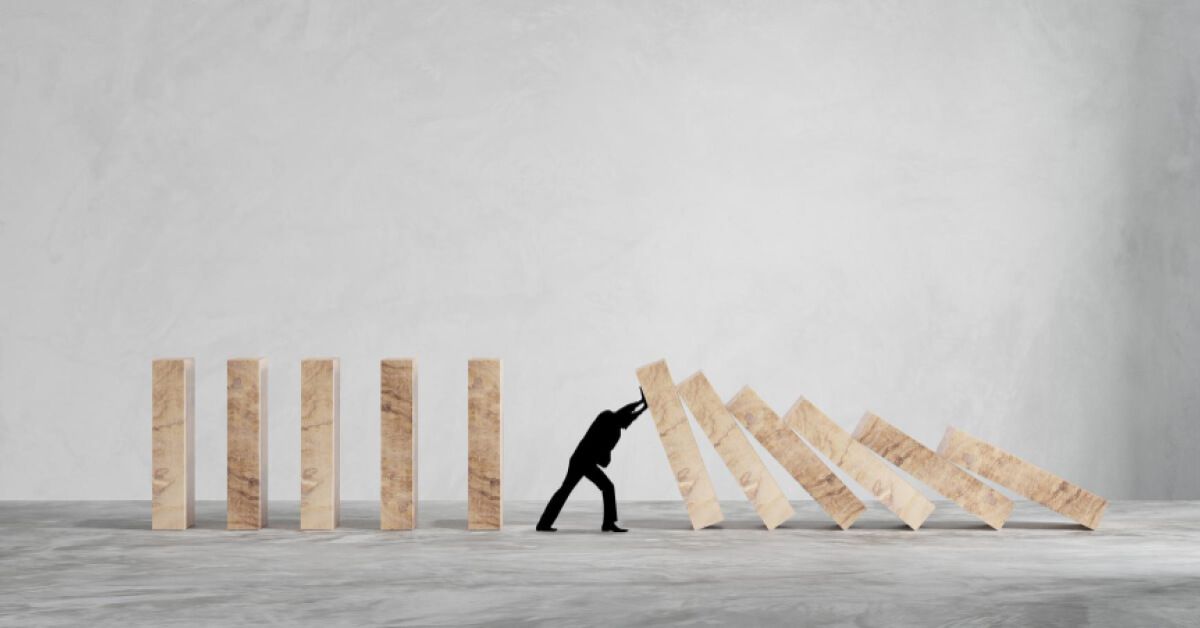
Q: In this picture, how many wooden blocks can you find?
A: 11